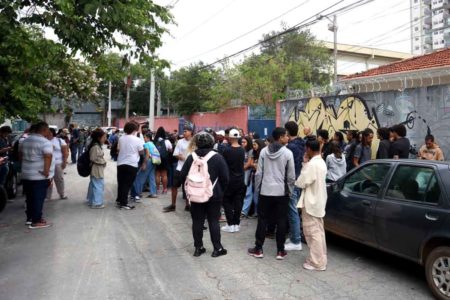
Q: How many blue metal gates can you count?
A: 1